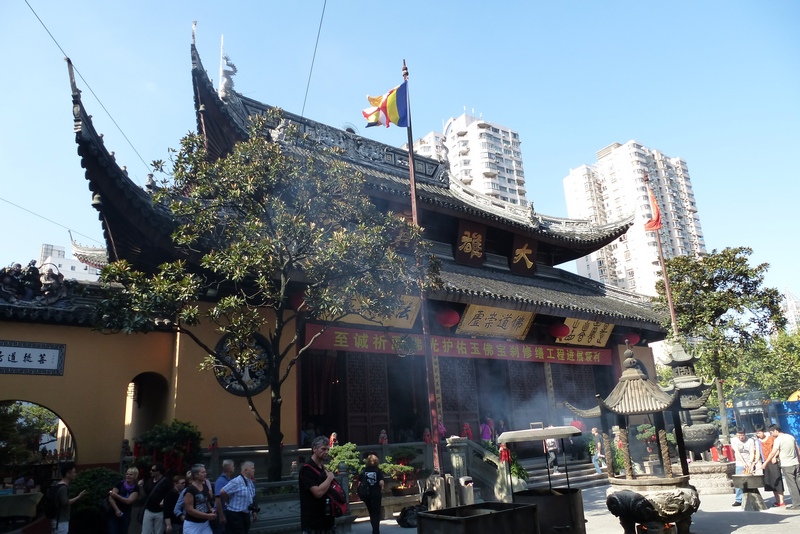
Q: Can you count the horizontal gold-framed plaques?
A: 3